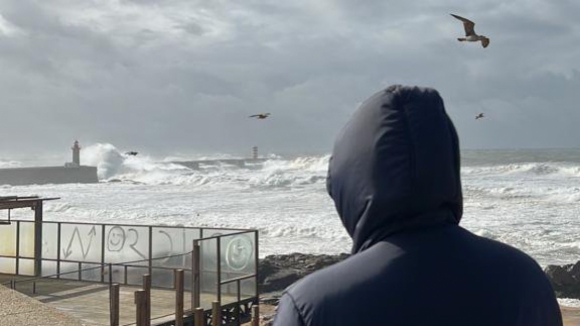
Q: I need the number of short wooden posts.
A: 7